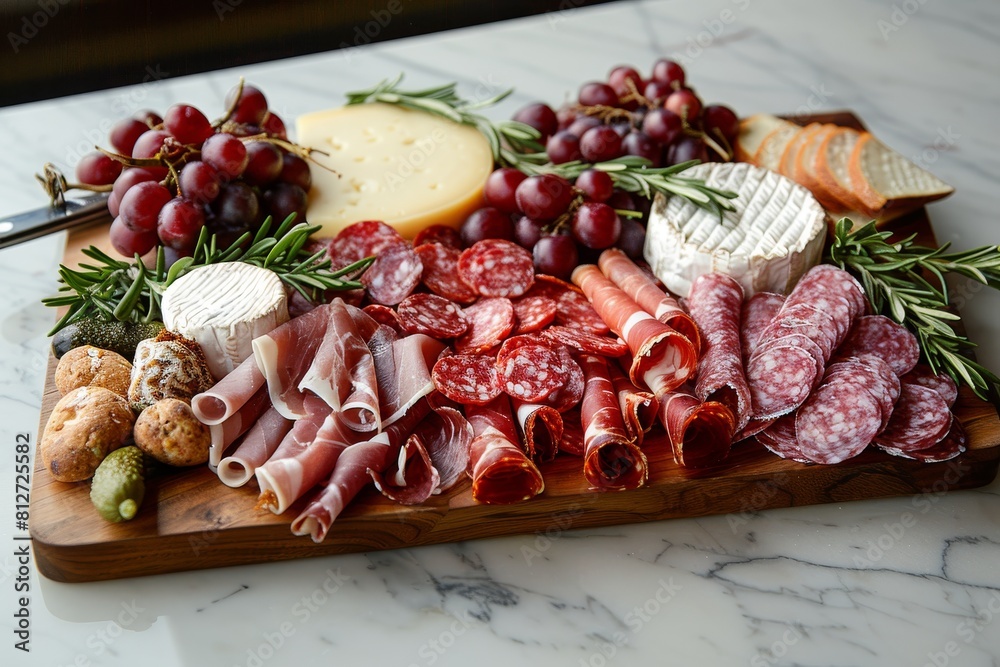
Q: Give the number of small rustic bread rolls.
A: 4